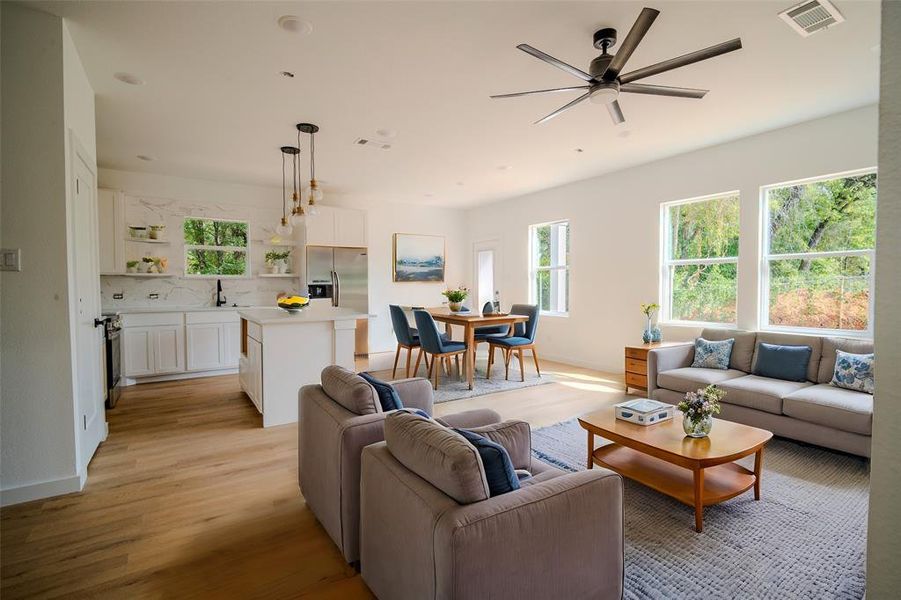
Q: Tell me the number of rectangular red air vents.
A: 0